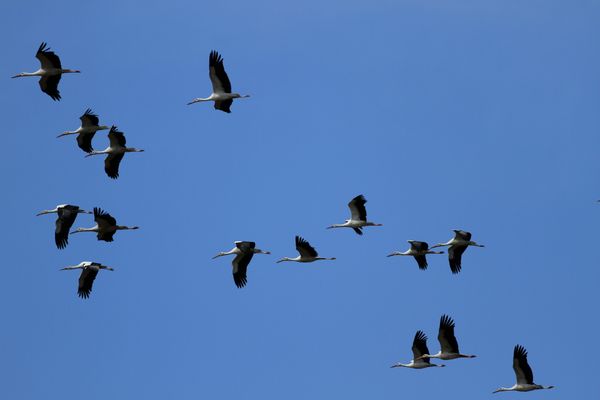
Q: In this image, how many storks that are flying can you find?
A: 15